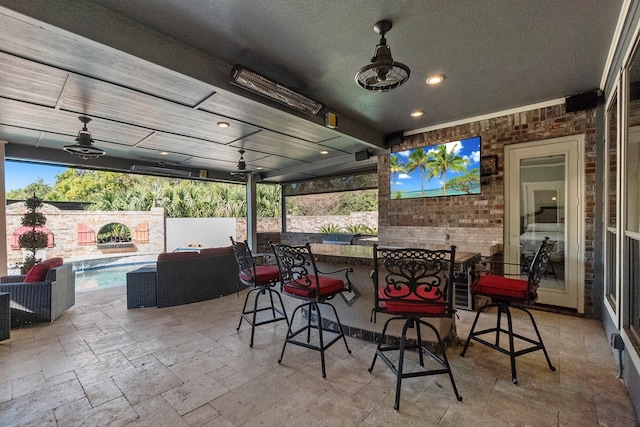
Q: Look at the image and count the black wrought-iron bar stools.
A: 4